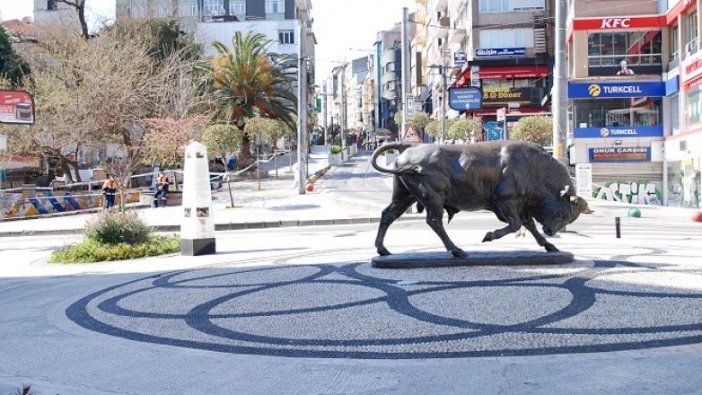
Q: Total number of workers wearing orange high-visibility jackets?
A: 2